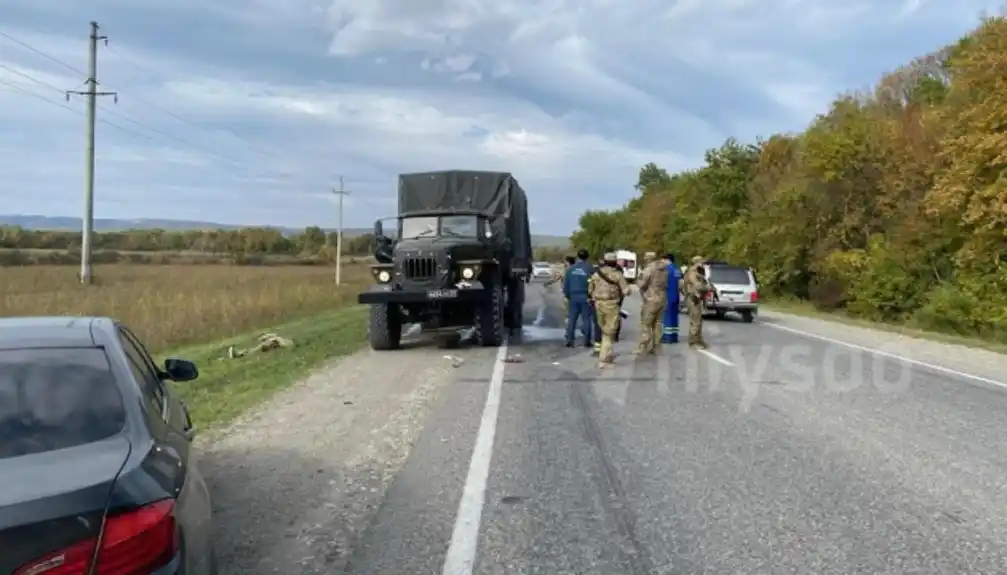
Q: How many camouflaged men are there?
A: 3